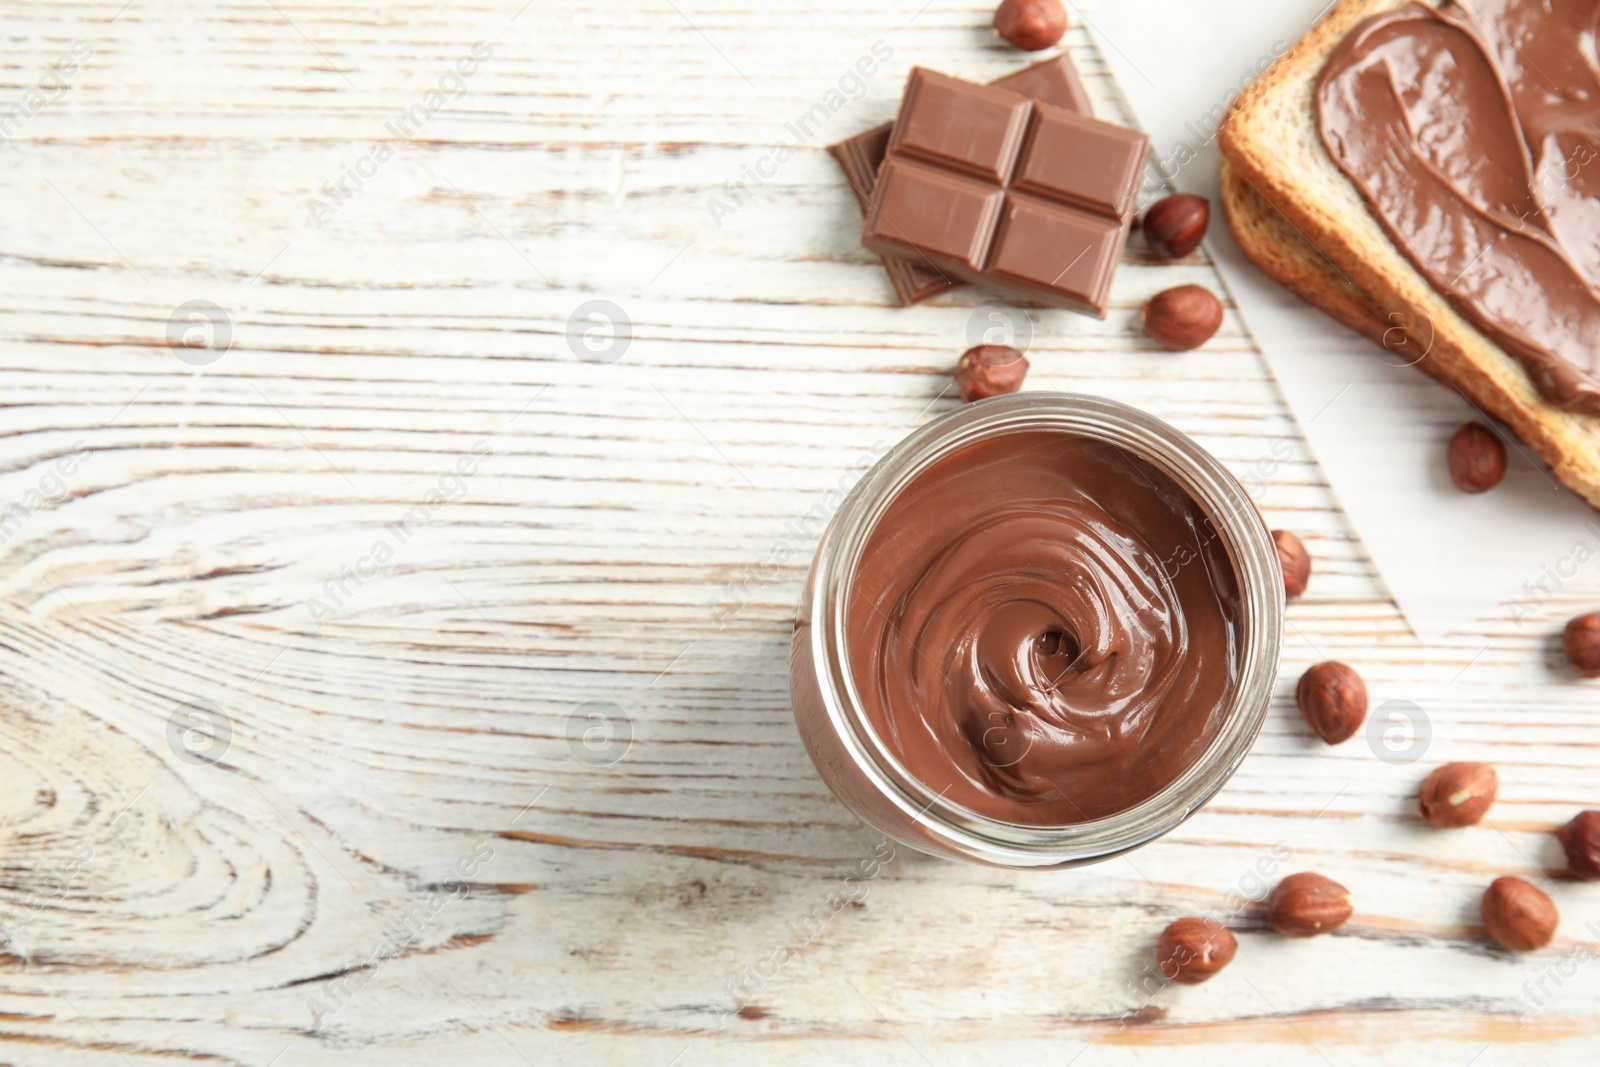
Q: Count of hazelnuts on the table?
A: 13